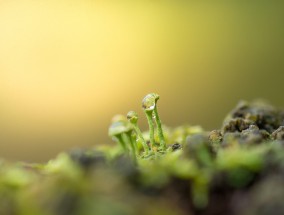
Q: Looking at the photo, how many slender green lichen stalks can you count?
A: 5